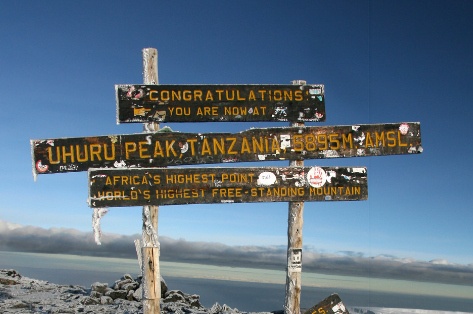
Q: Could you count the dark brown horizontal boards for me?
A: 3